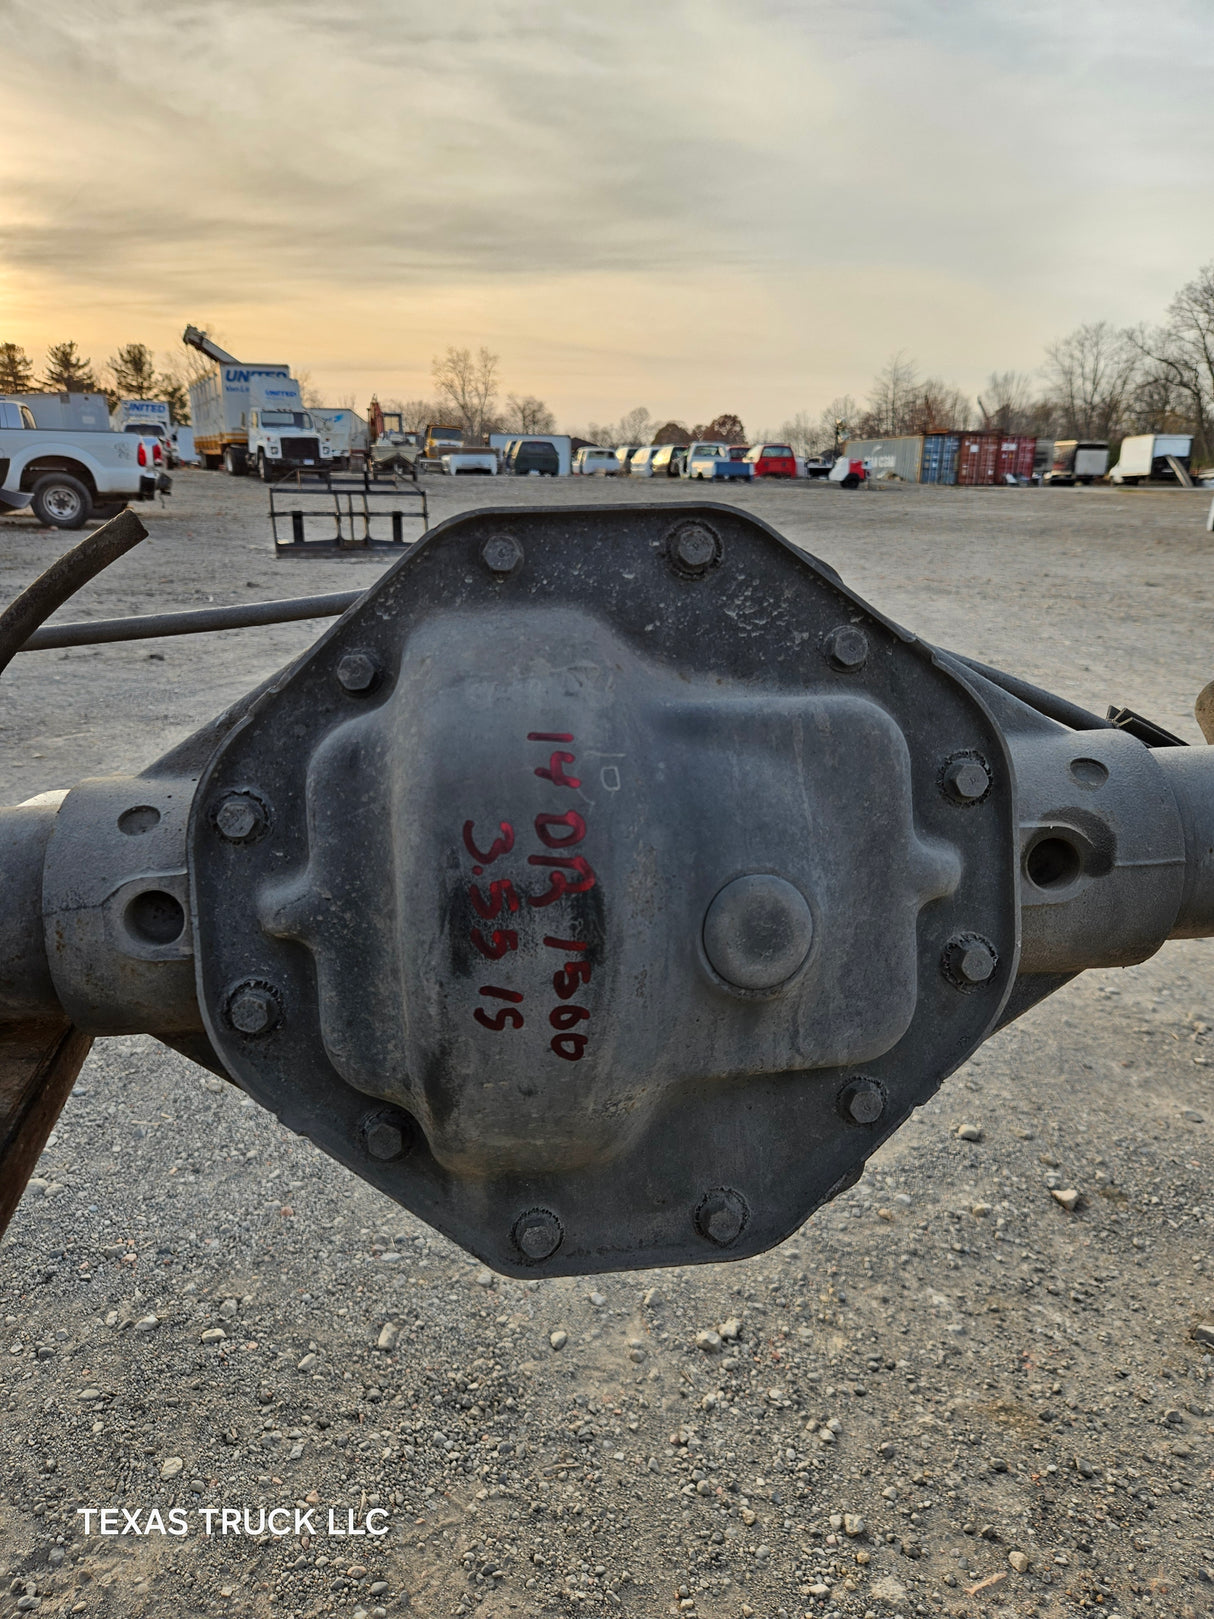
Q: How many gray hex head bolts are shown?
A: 12